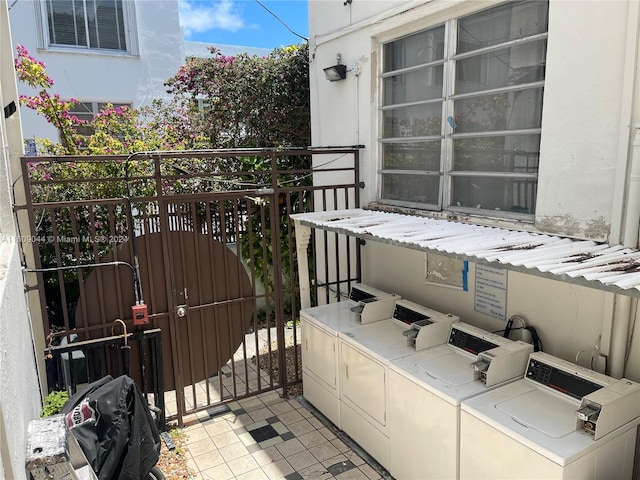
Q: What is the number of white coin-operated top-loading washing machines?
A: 2